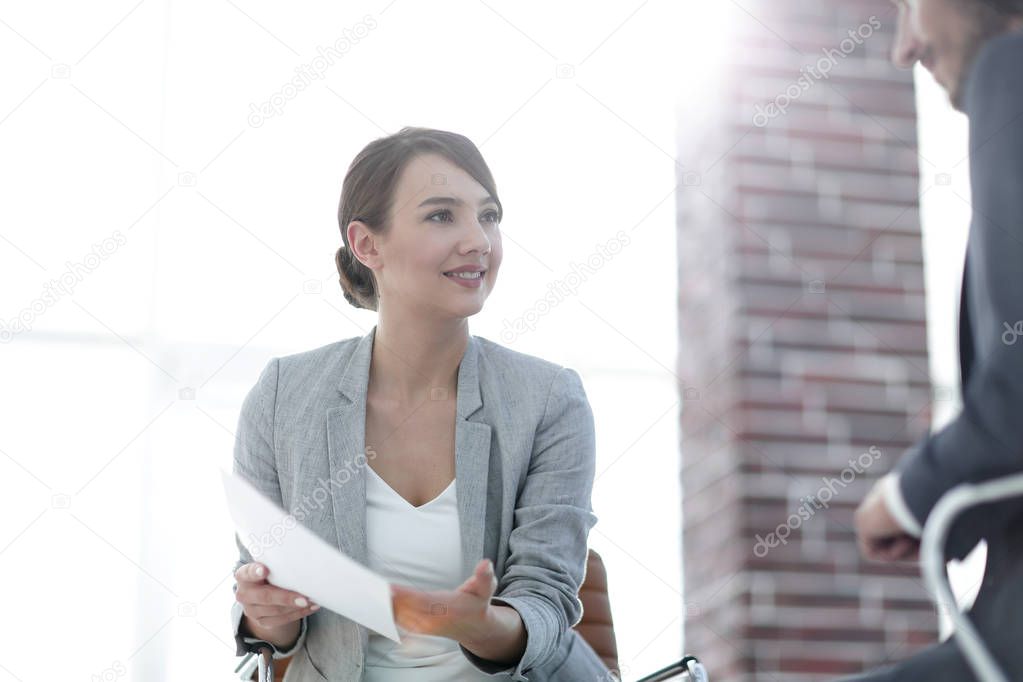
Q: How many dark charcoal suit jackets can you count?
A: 1